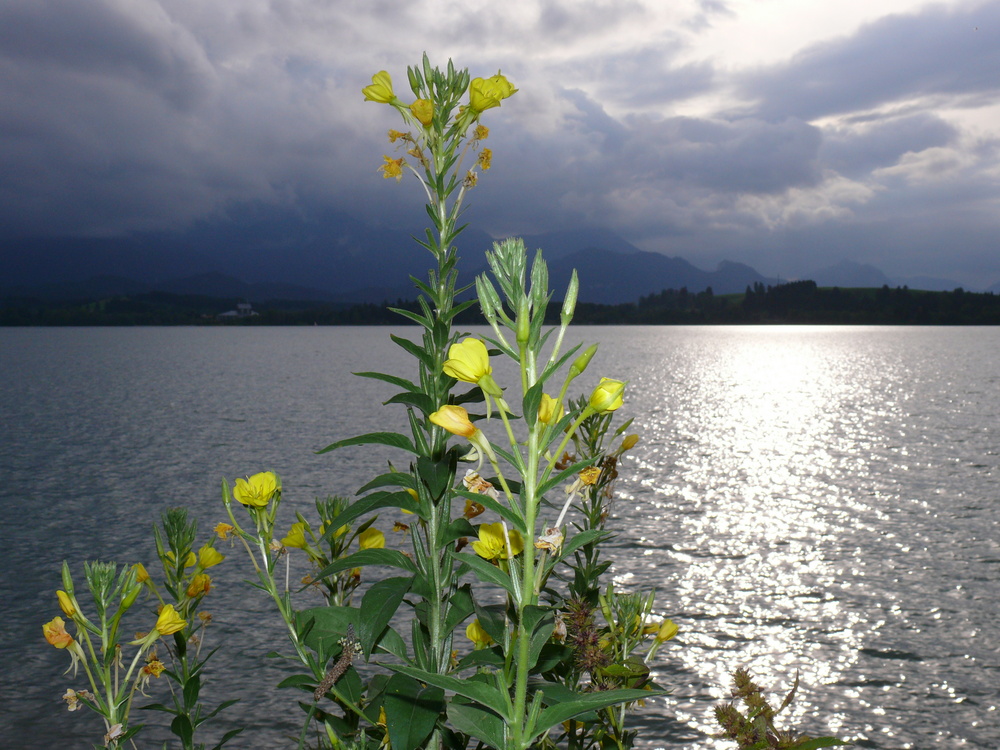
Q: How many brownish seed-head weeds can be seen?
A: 3